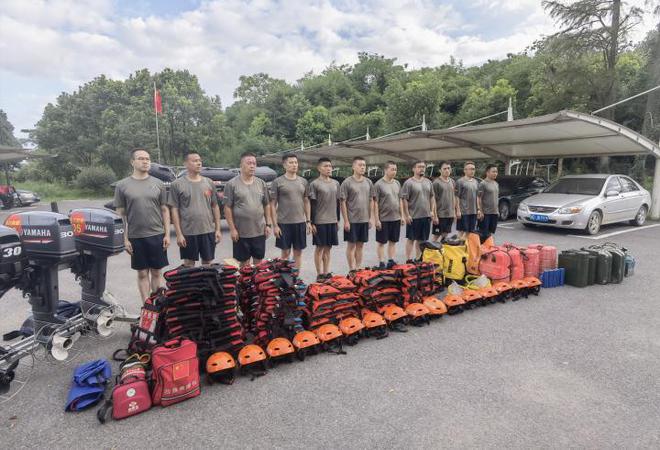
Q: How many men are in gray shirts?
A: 11